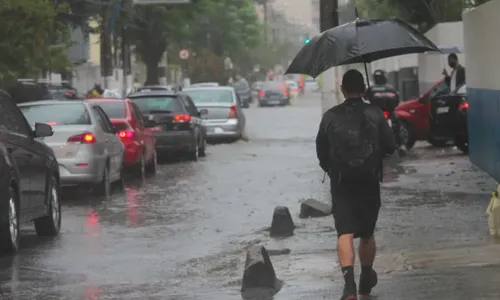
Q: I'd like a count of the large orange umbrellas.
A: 0